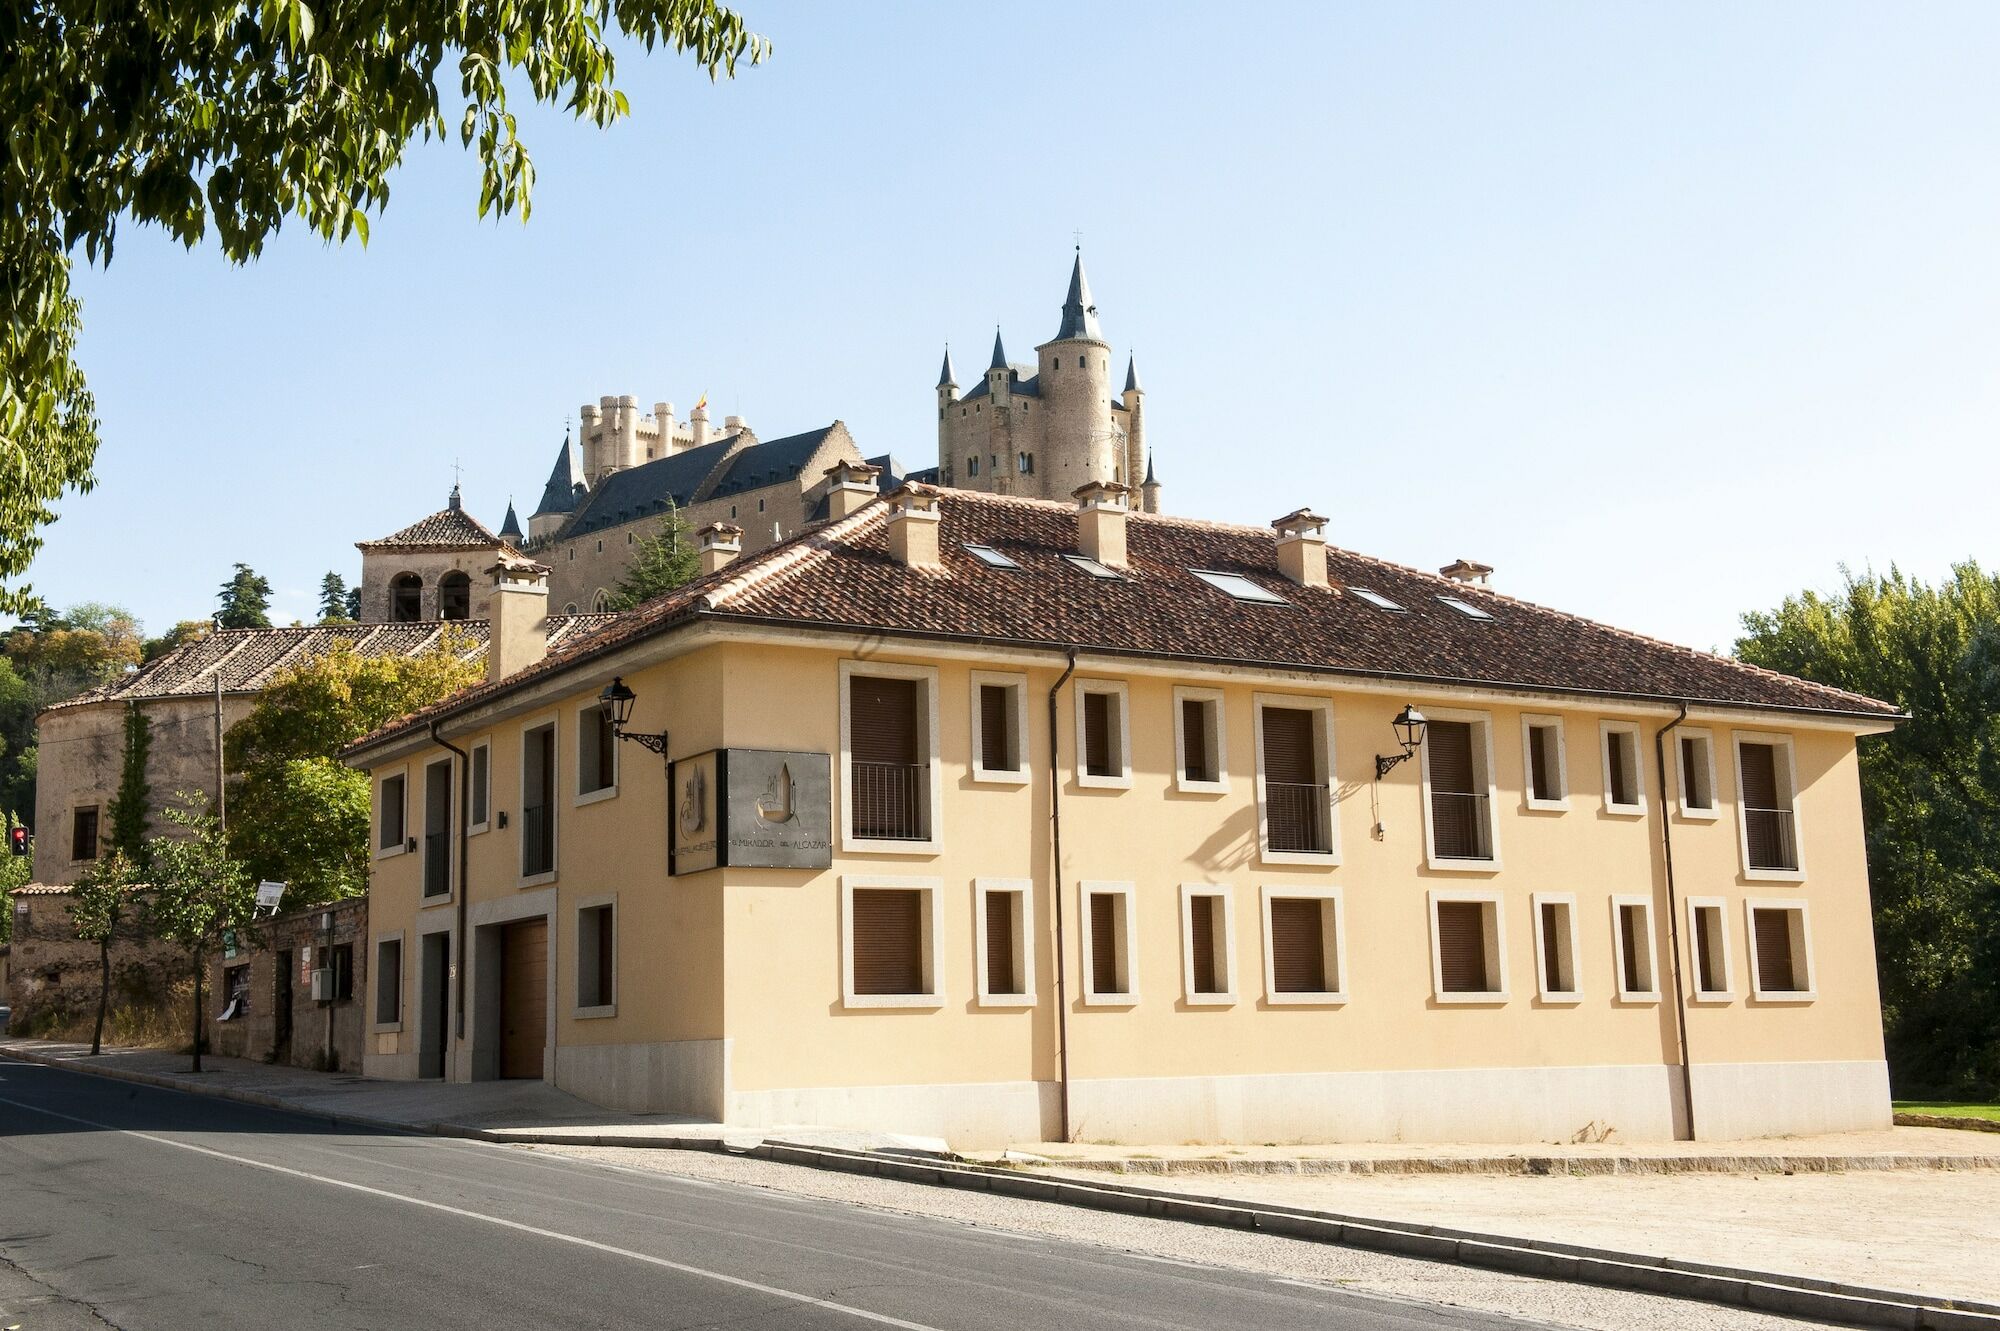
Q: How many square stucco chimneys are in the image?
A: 7